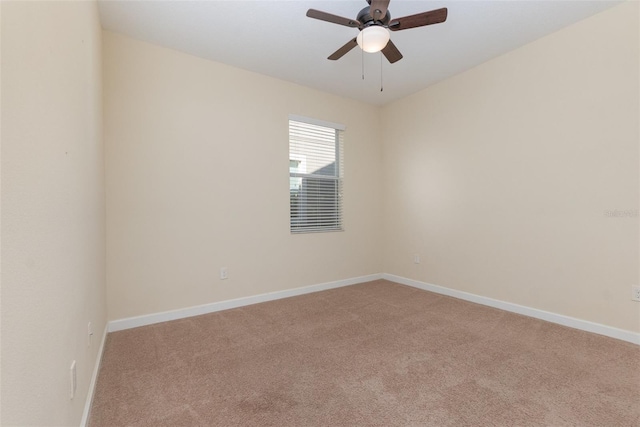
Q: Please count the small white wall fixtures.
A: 5